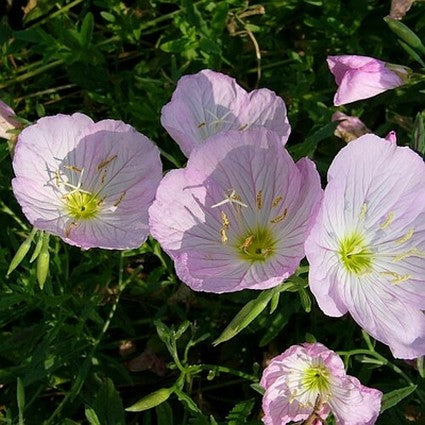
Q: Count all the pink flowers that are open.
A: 5